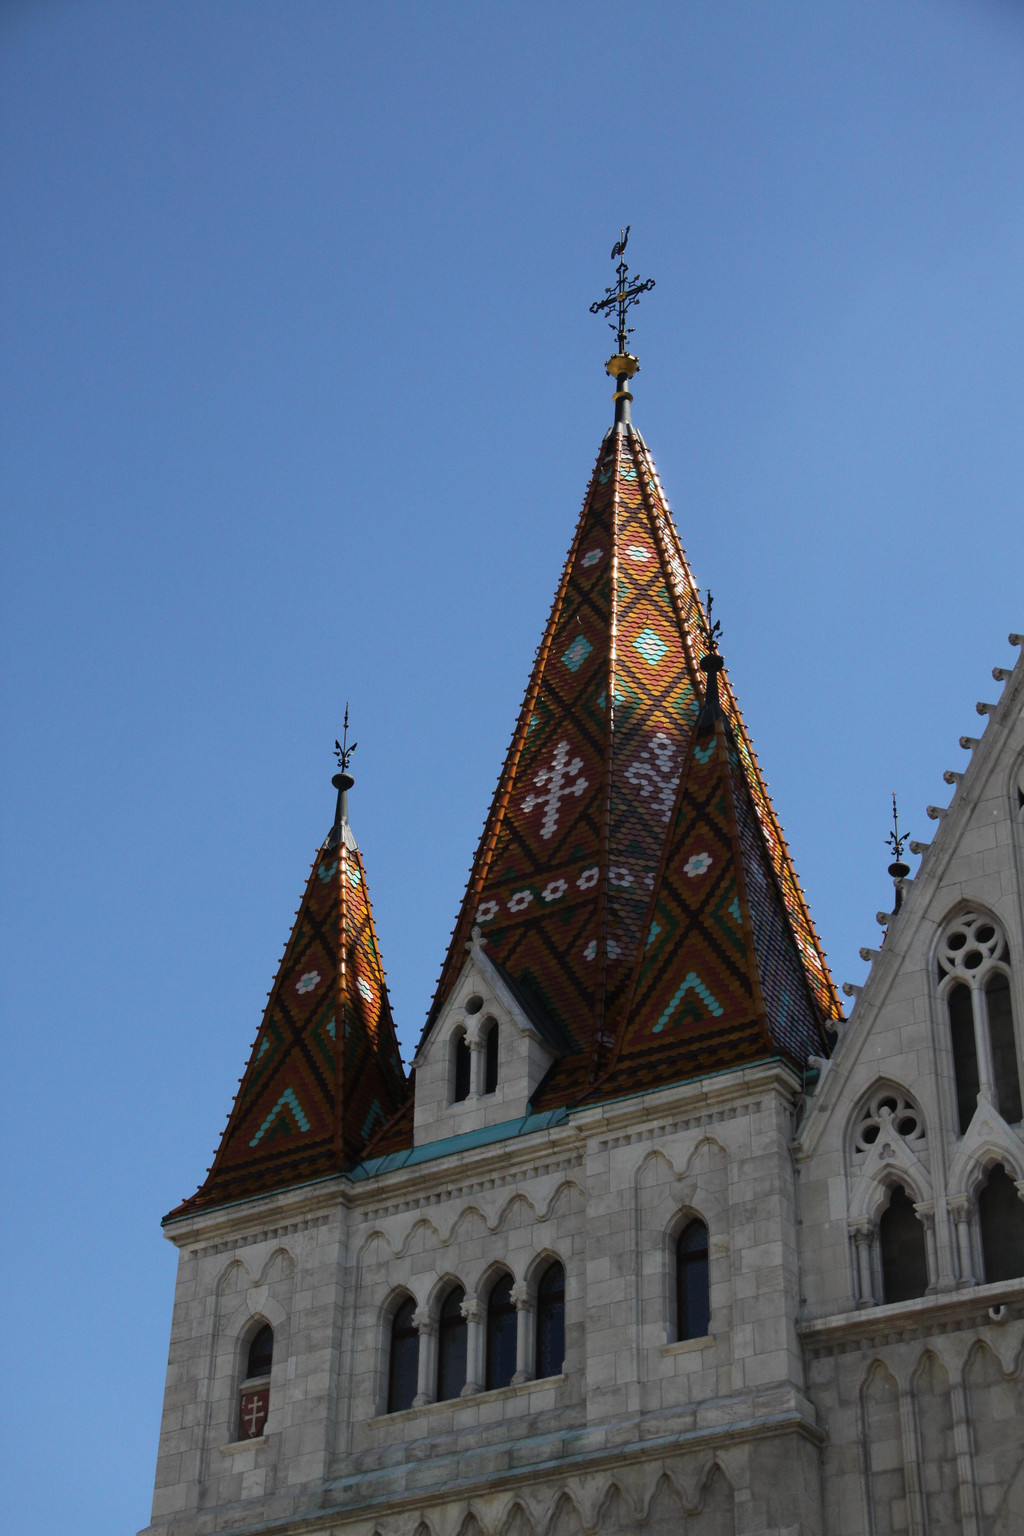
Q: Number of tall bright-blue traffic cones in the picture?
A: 0